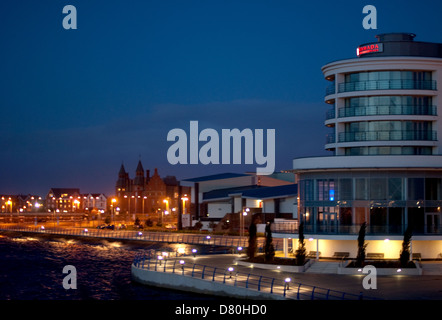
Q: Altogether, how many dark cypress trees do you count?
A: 5